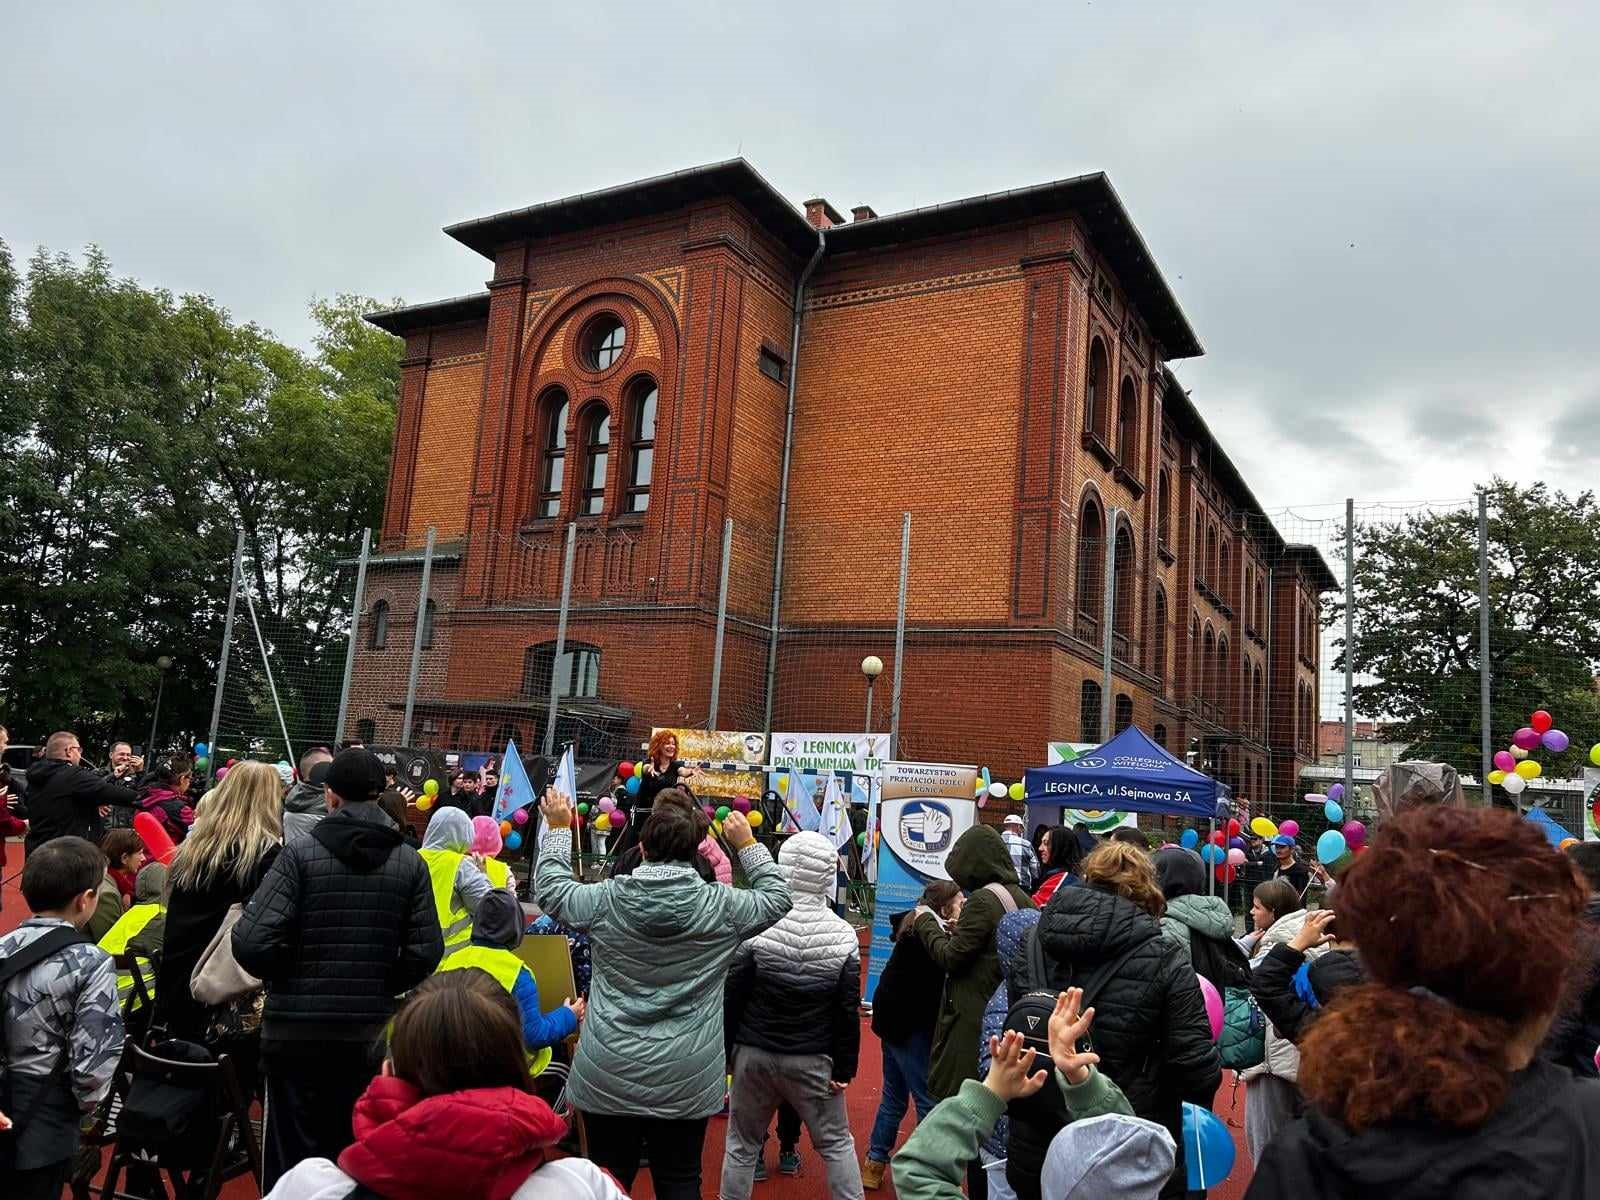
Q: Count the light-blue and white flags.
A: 5